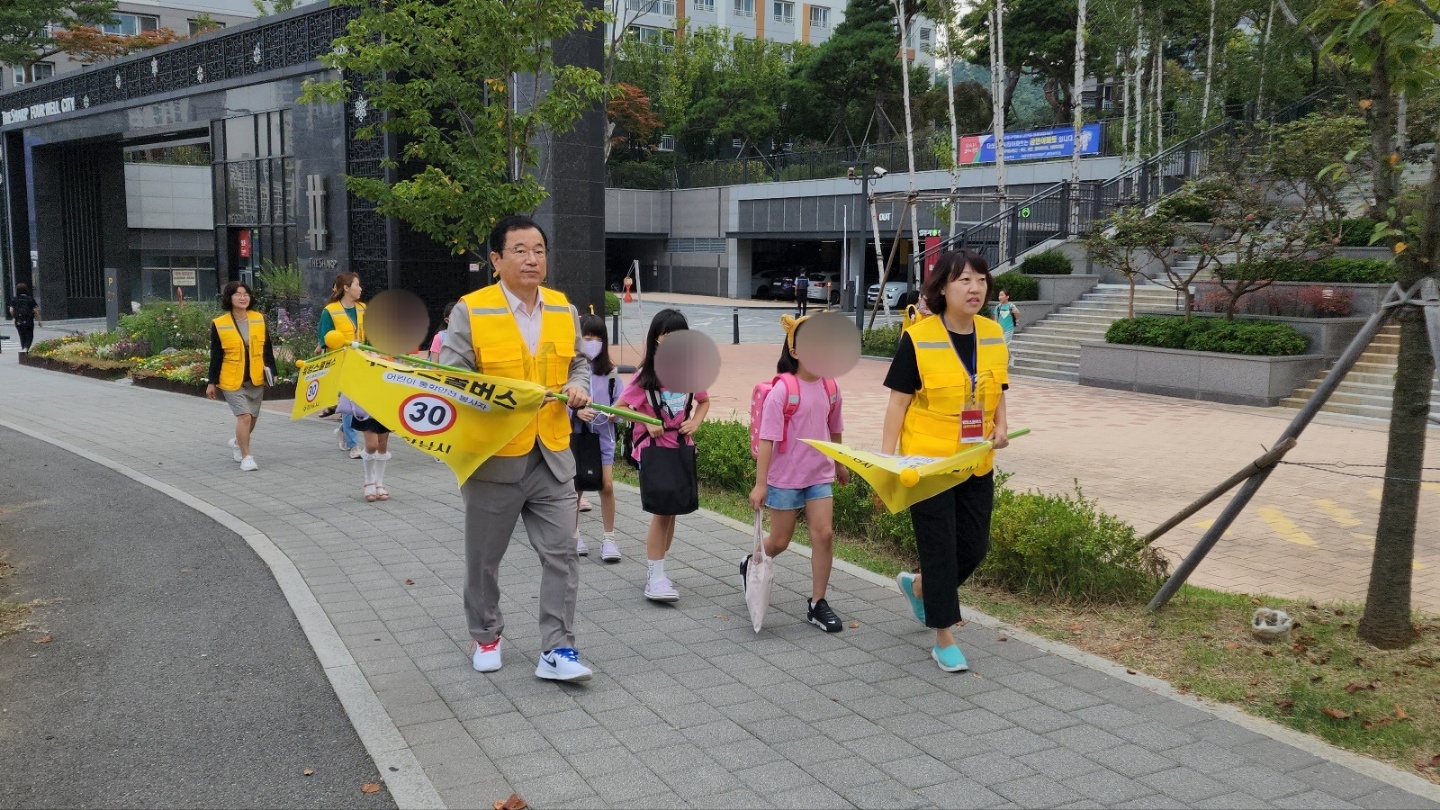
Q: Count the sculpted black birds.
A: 0